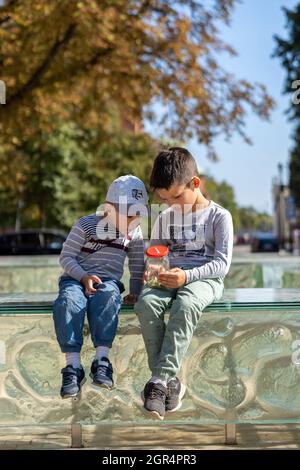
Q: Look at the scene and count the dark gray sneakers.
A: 2